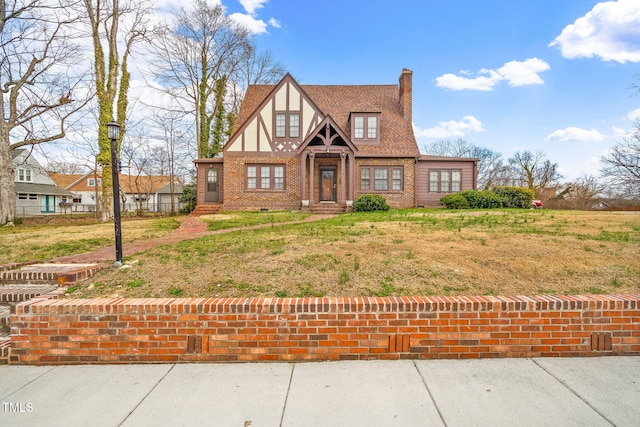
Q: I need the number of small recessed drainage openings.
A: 3